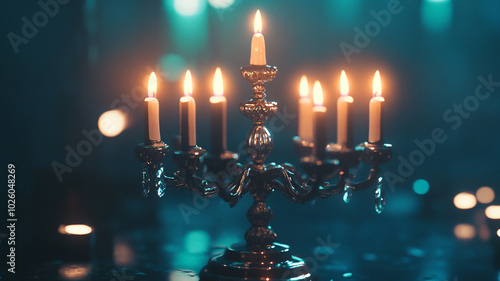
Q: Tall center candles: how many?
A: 1